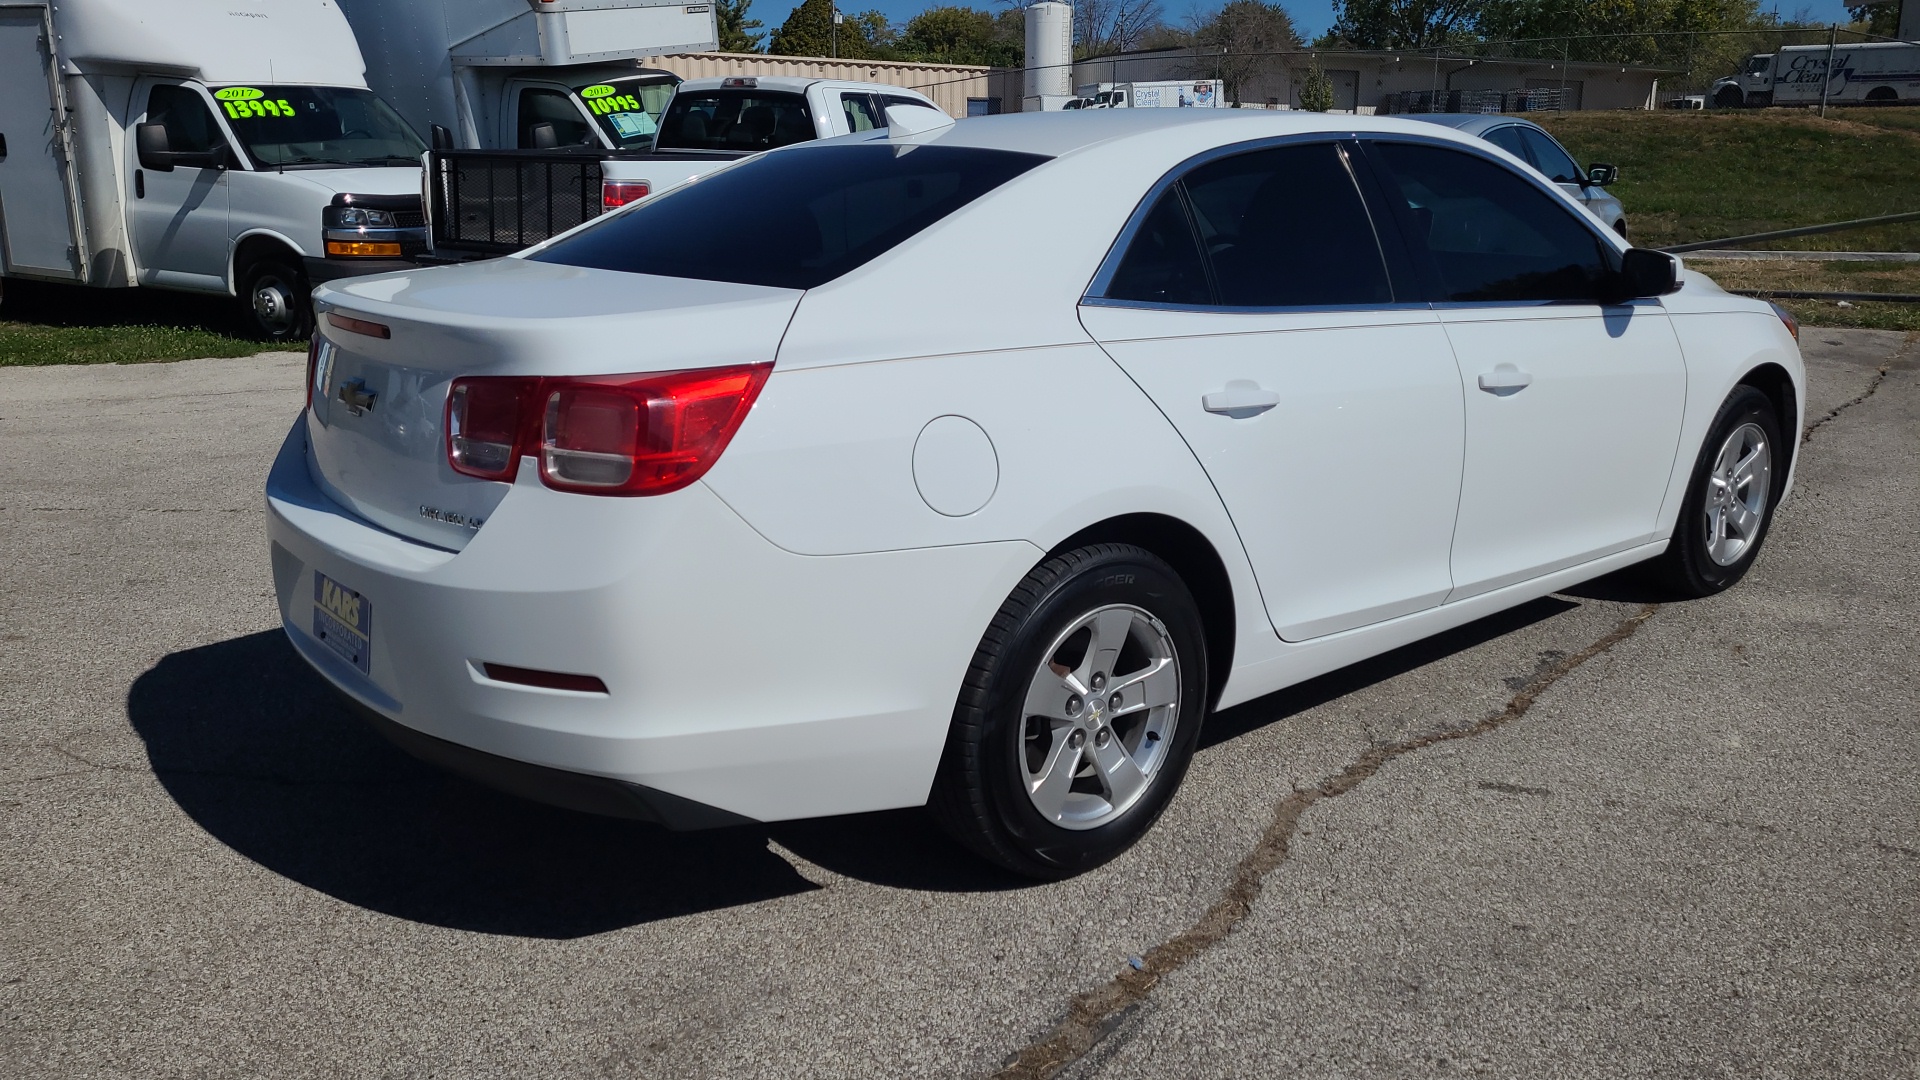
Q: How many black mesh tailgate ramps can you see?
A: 1